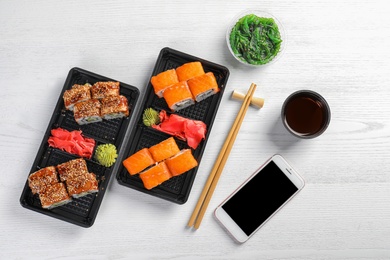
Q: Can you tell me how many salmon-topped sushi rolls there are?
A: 8